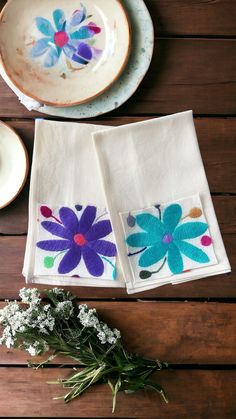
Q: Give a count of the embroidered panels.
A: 2